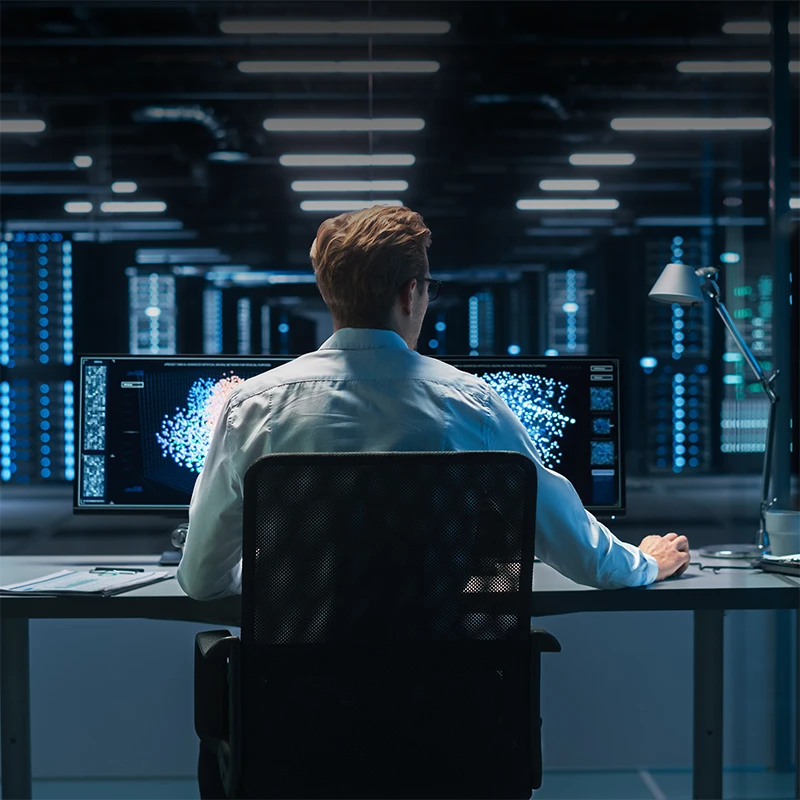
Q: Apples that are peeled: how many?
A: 0